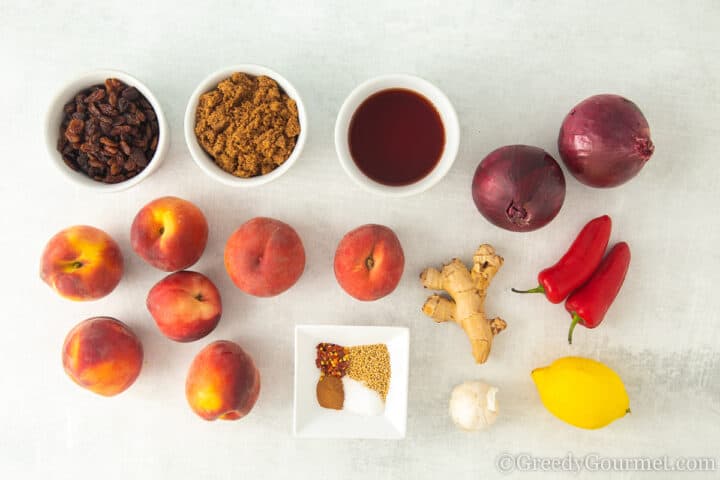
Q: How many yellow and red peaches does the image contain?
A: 7